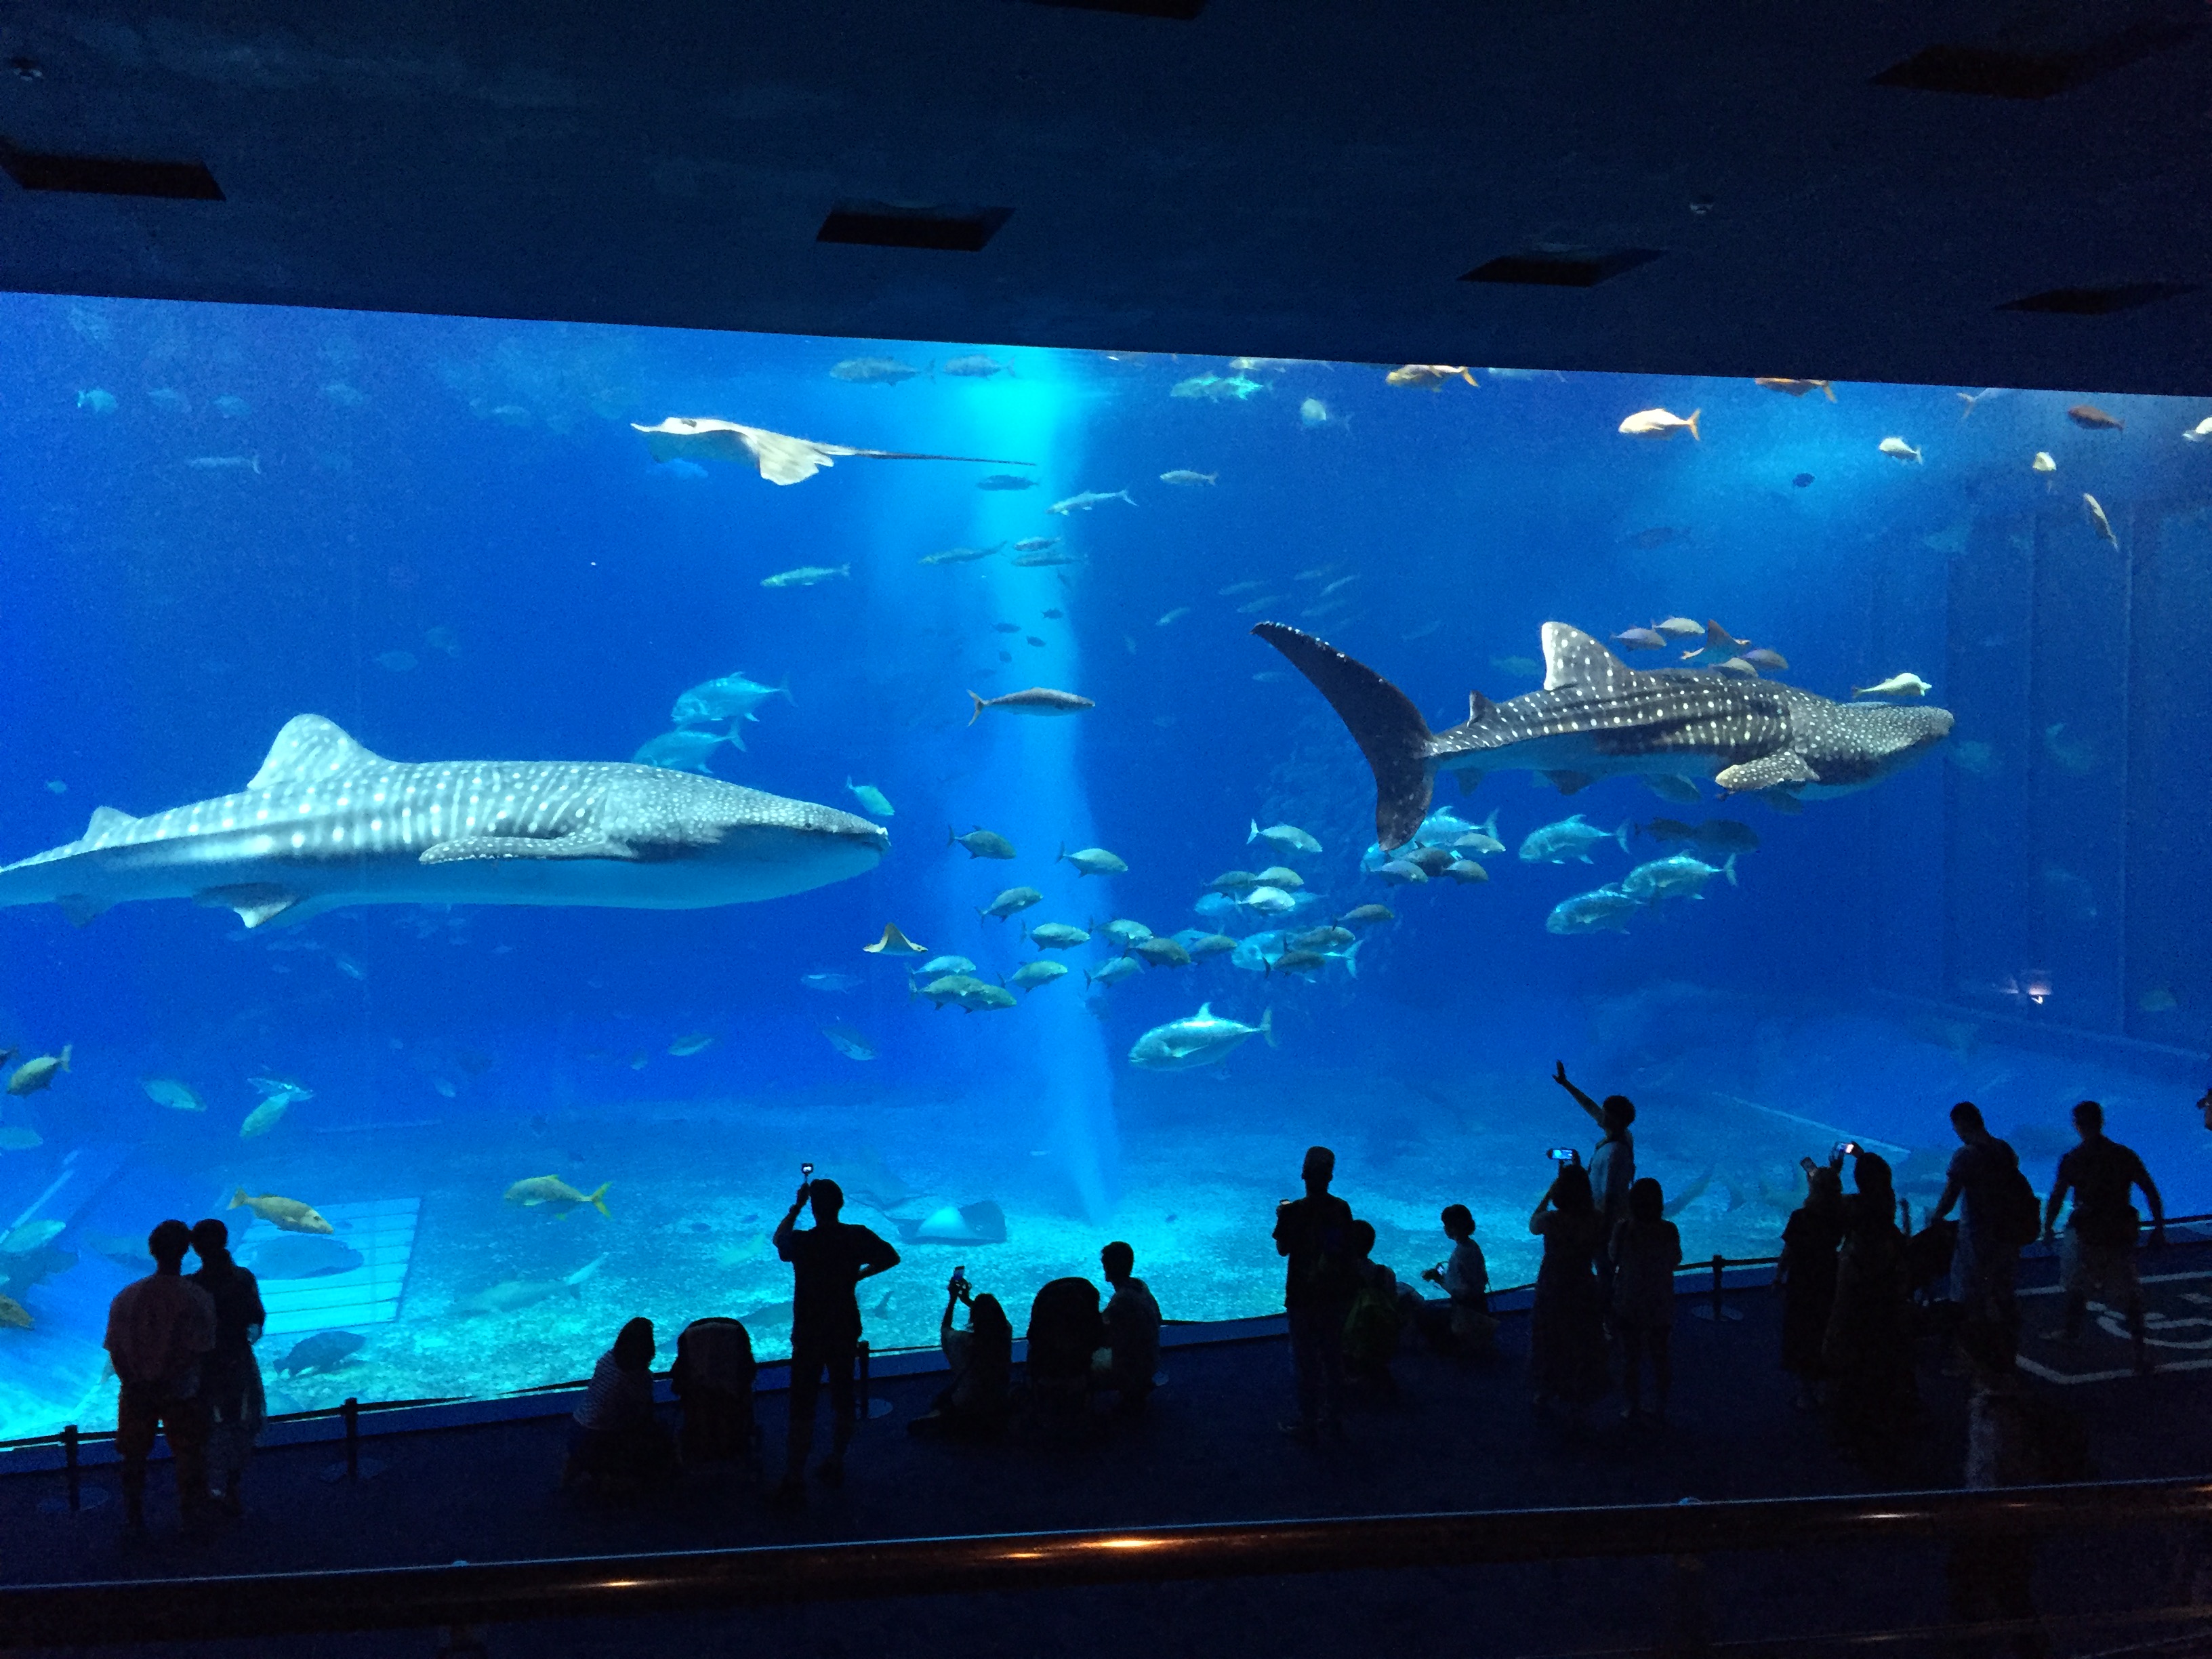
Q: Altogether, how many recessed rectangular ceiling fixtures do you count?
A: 6